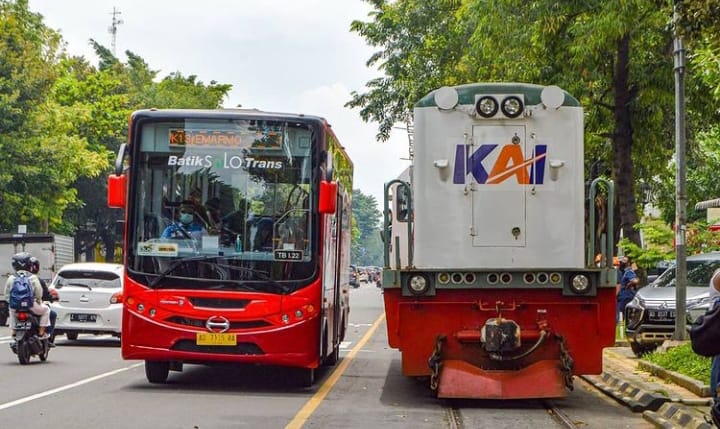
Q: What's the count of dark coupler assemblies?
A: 1